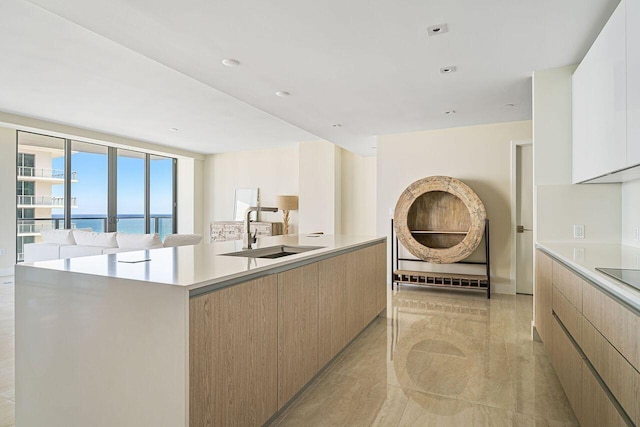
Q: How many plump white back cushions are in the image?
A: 4